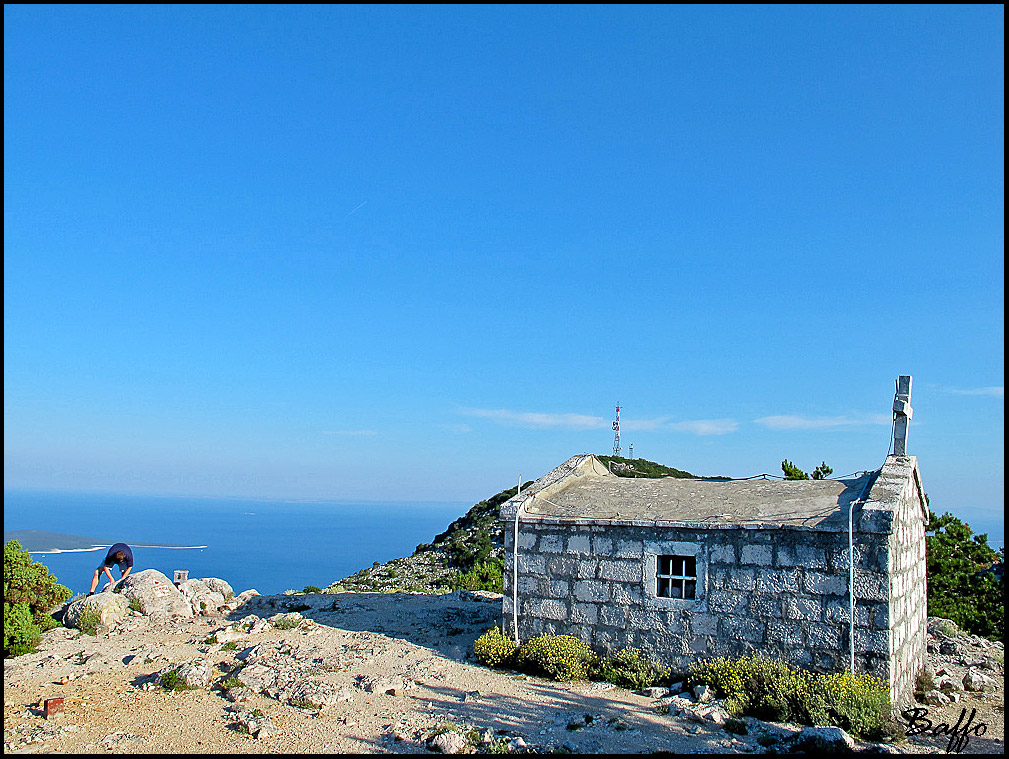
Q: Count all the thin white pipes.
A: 2